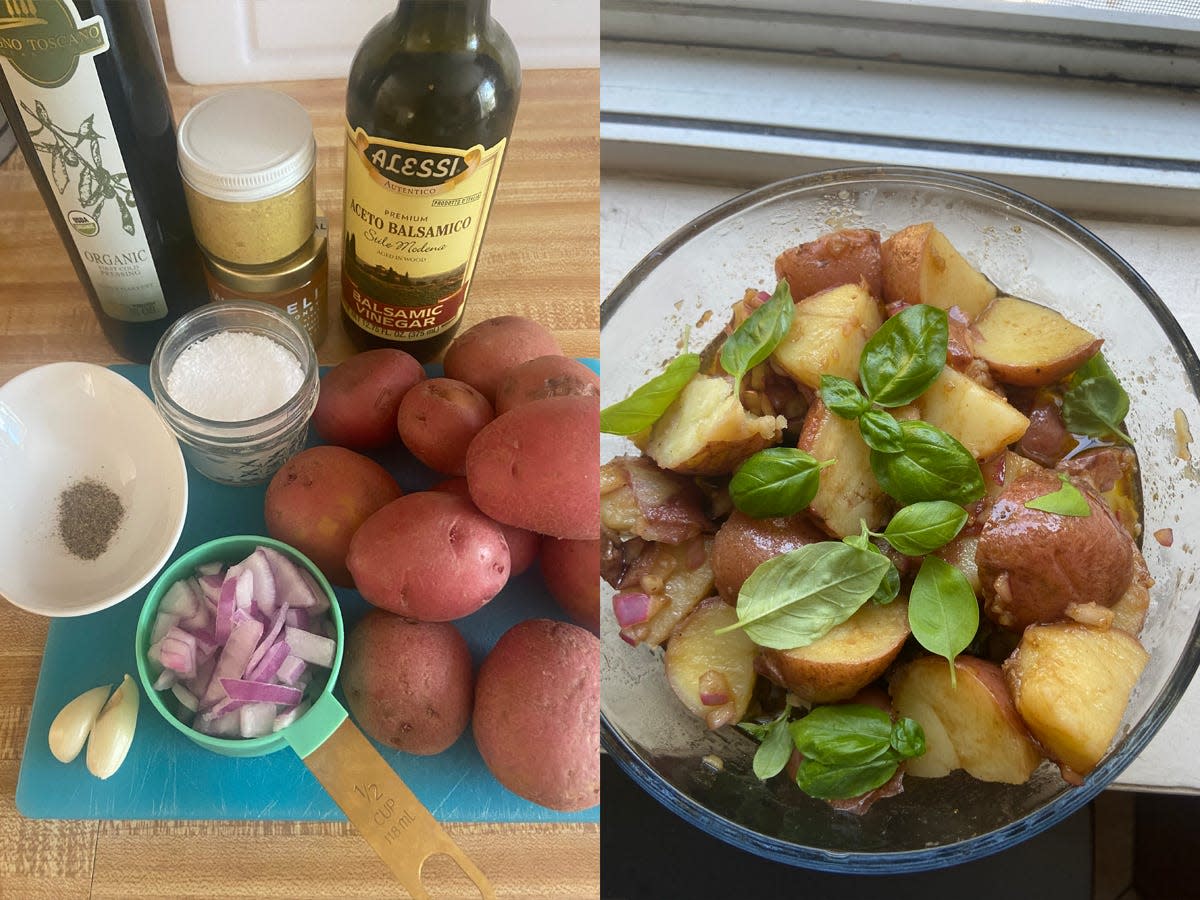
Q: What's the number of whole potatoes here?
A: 11